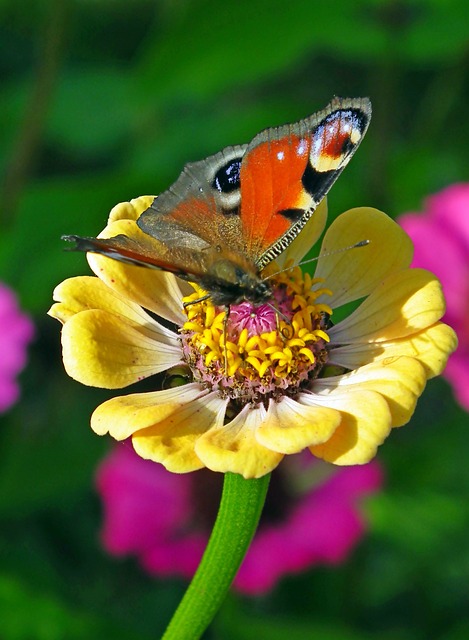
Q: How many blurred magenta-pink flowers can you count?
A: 3